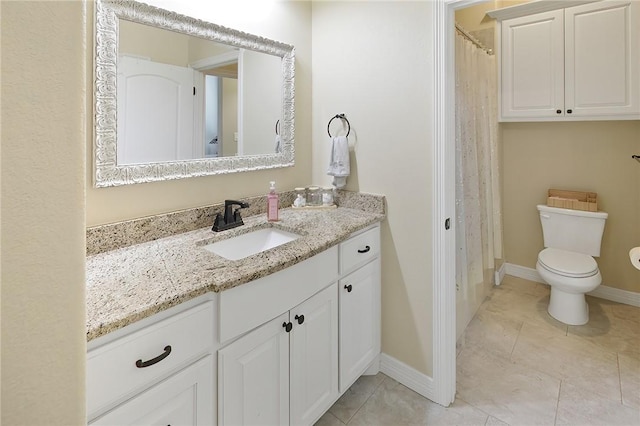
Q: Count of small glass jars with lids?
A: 3